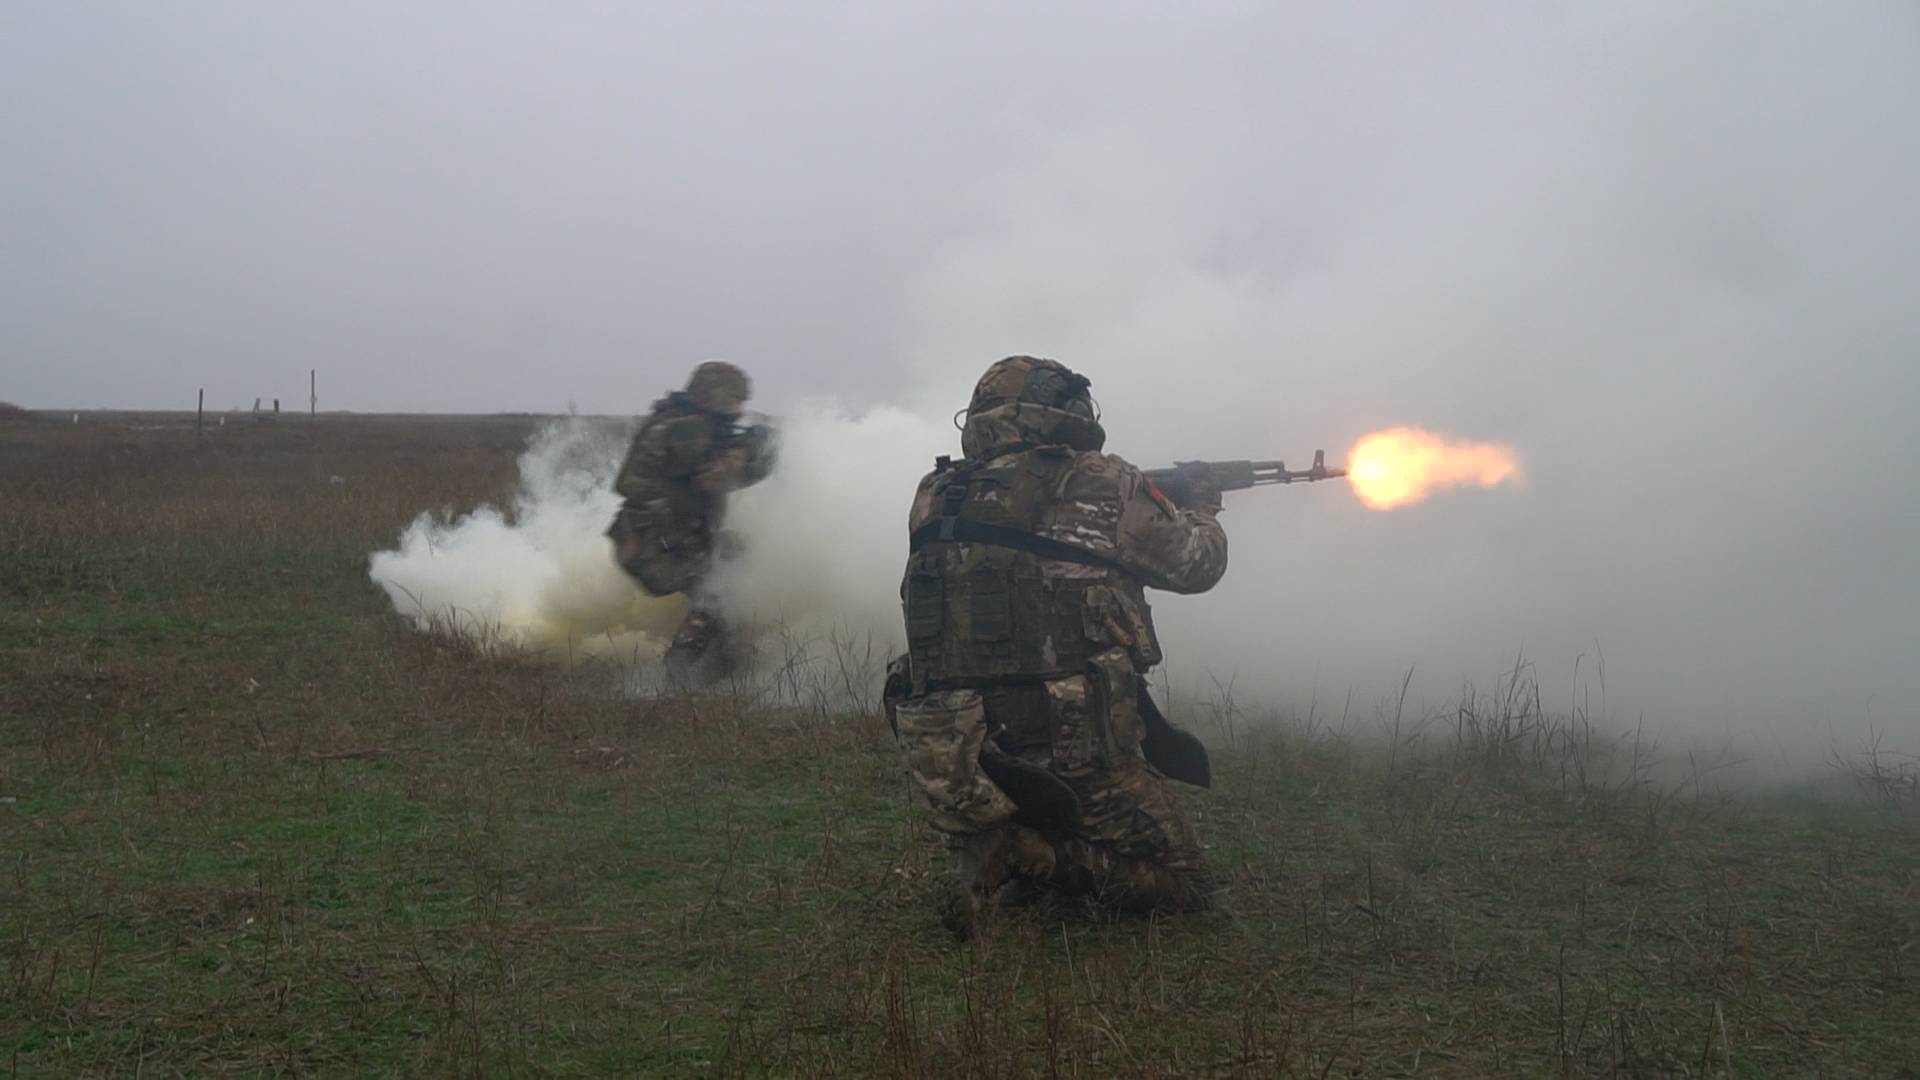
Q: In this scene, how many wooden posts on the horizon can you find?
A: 4